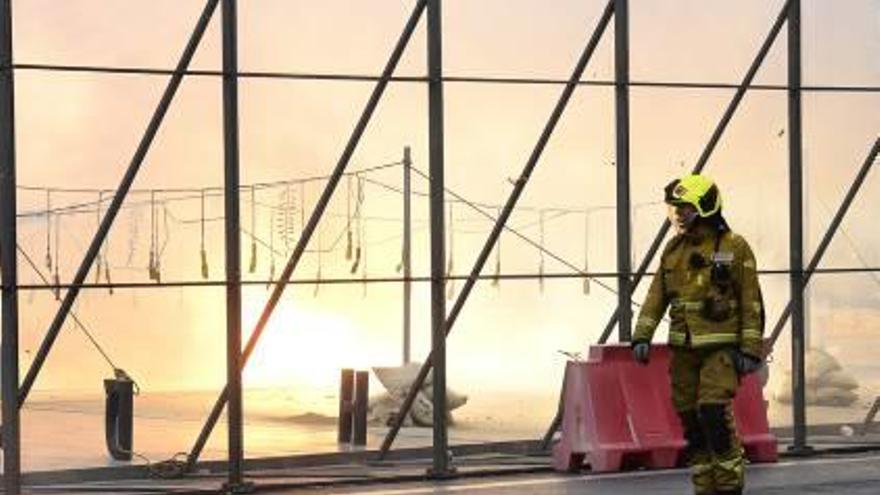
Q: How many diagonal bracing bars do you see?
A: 5